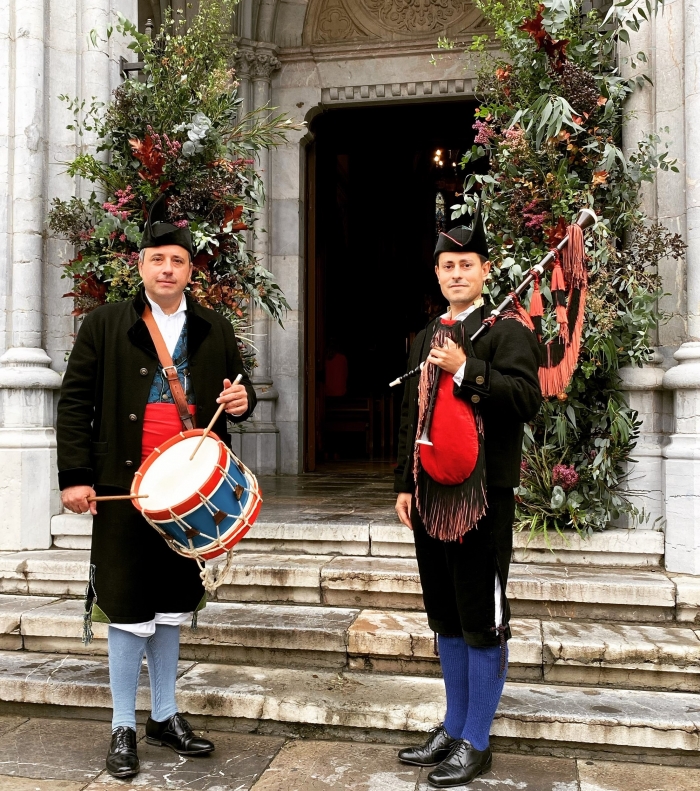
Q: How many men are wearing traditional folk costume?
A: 2